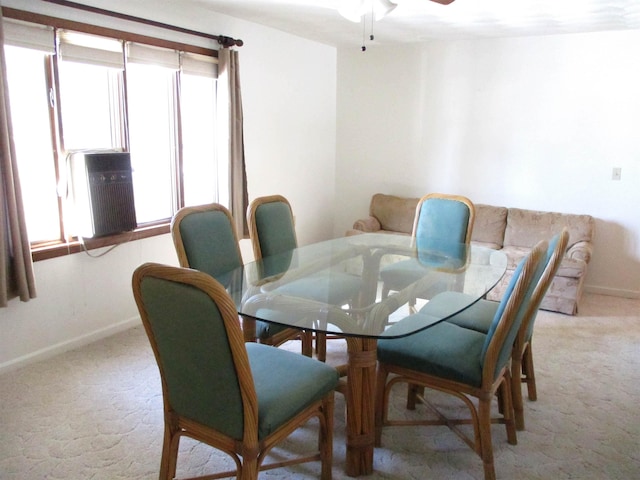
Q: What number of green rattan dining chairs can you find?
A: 6